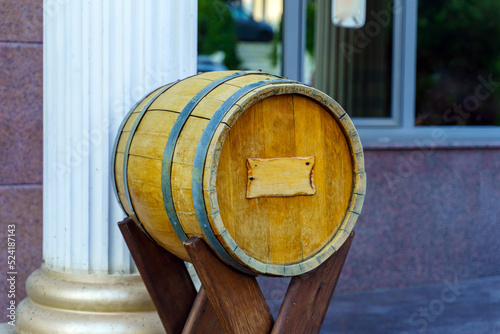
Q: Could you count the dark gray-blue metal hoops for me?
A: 4